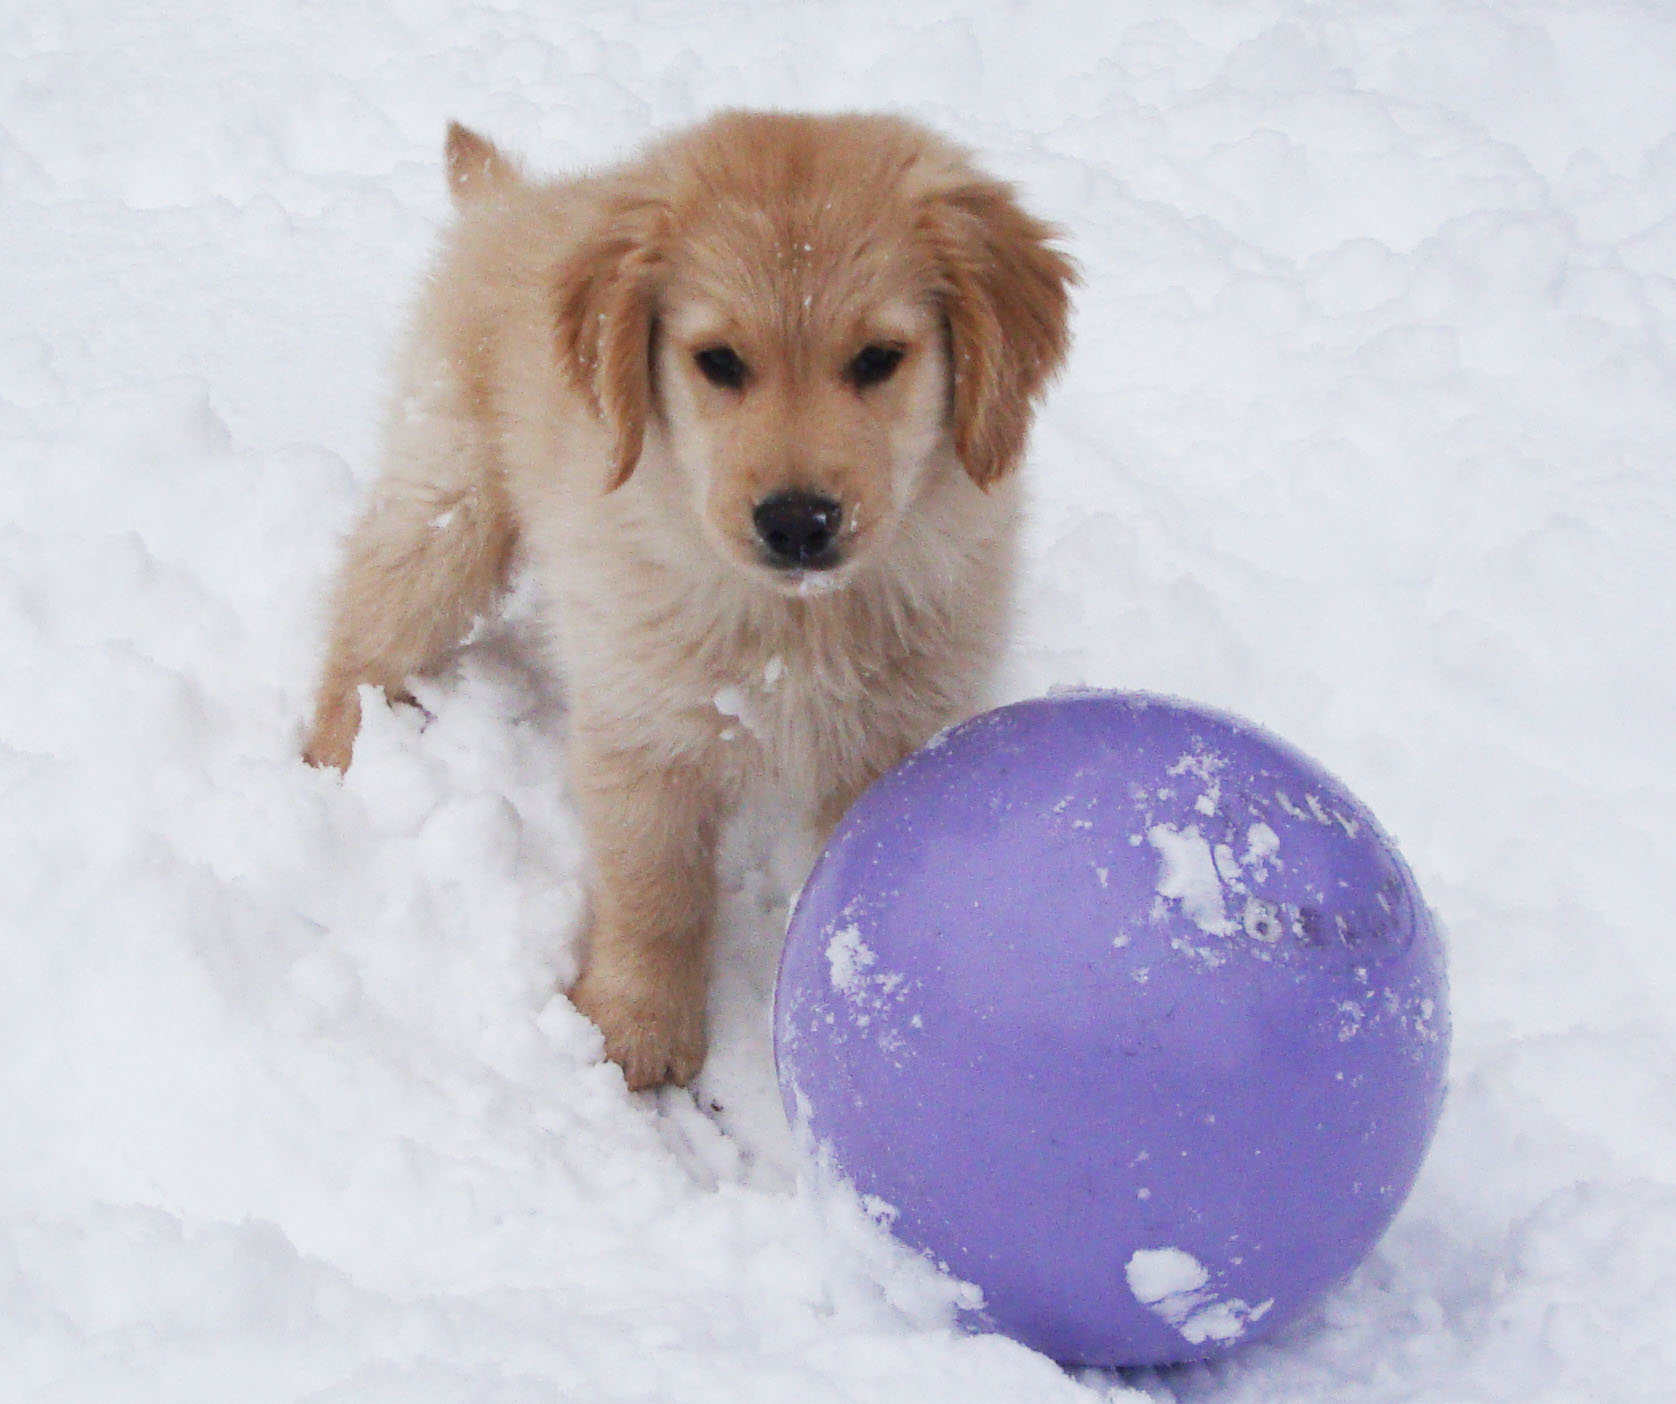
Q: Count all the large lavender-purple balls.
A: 1